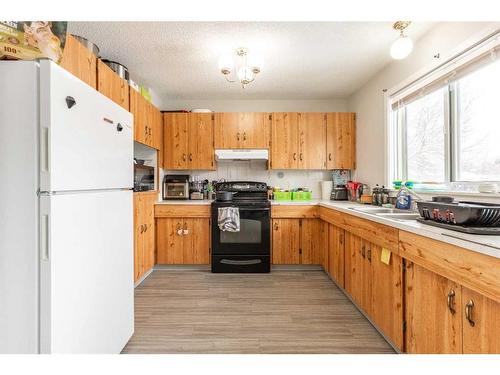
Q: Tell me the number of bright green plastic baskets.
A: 2